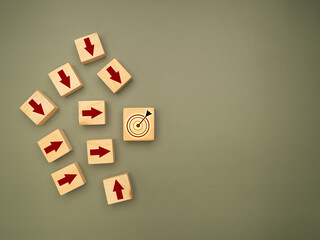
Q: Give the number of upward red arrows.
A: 1